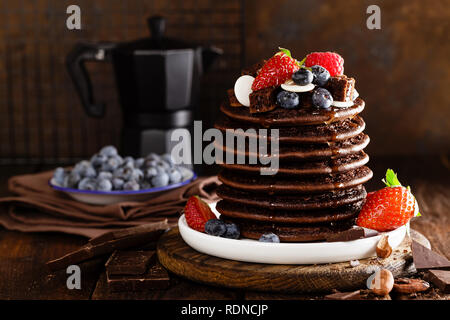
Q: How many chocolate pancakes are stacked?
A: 8